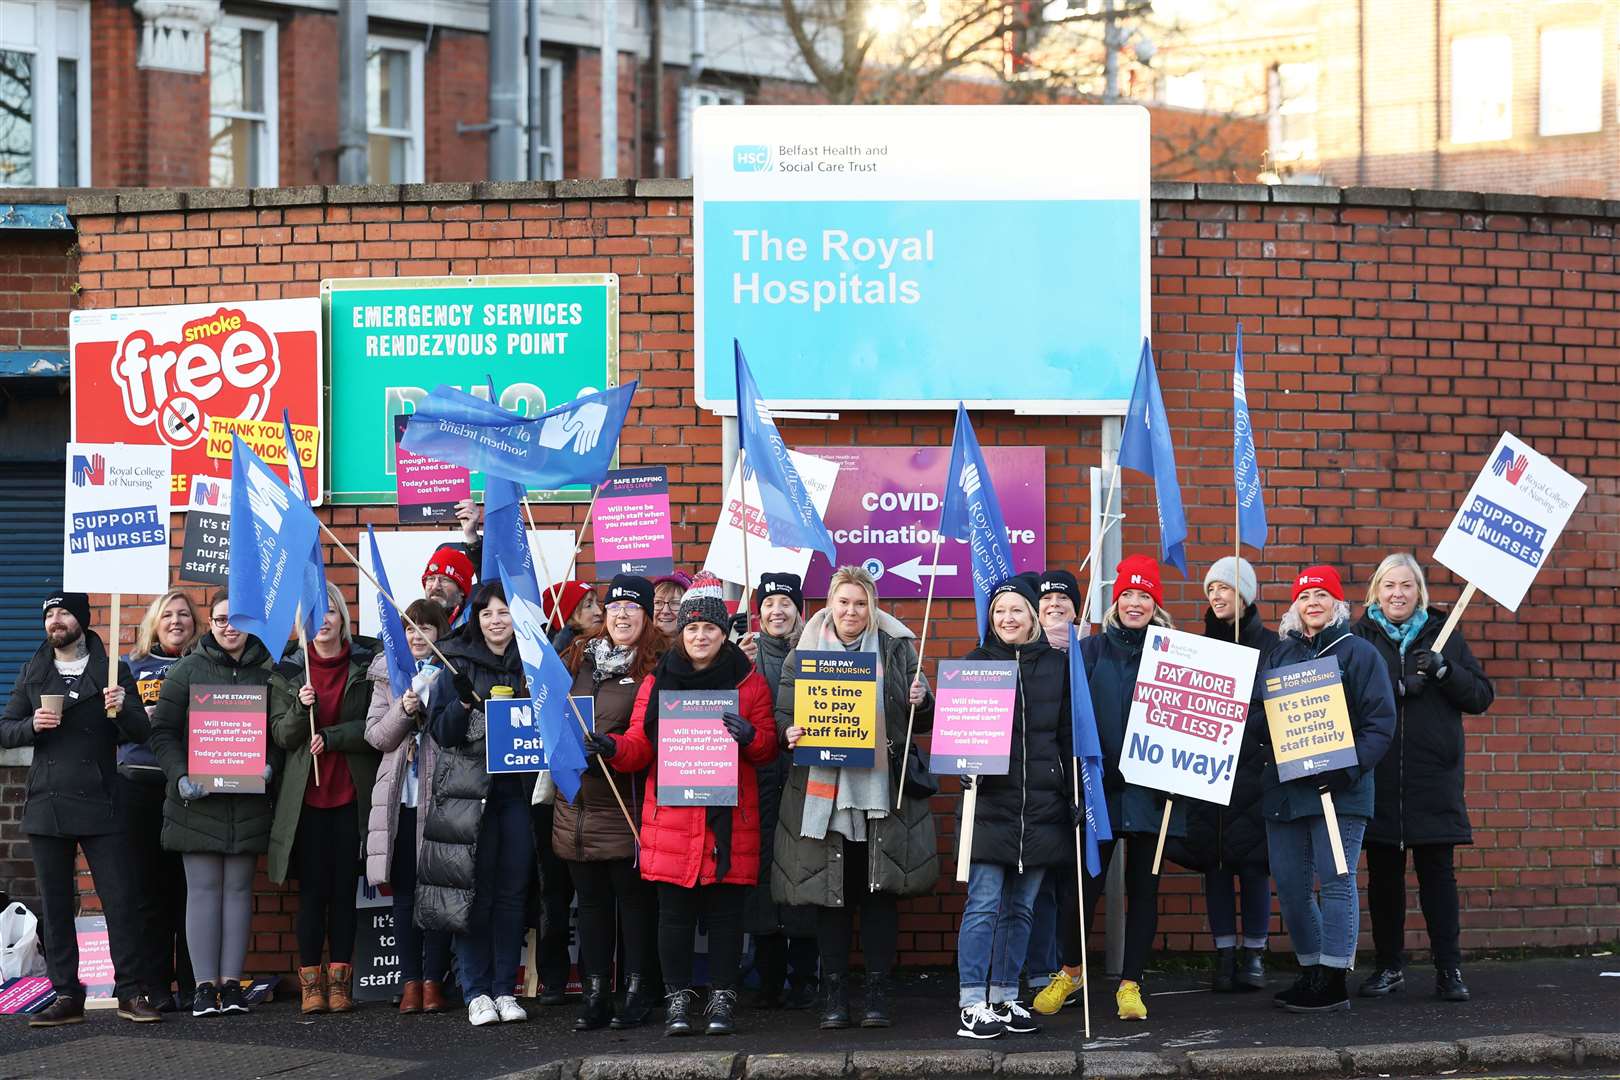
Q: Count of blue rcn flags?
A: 11